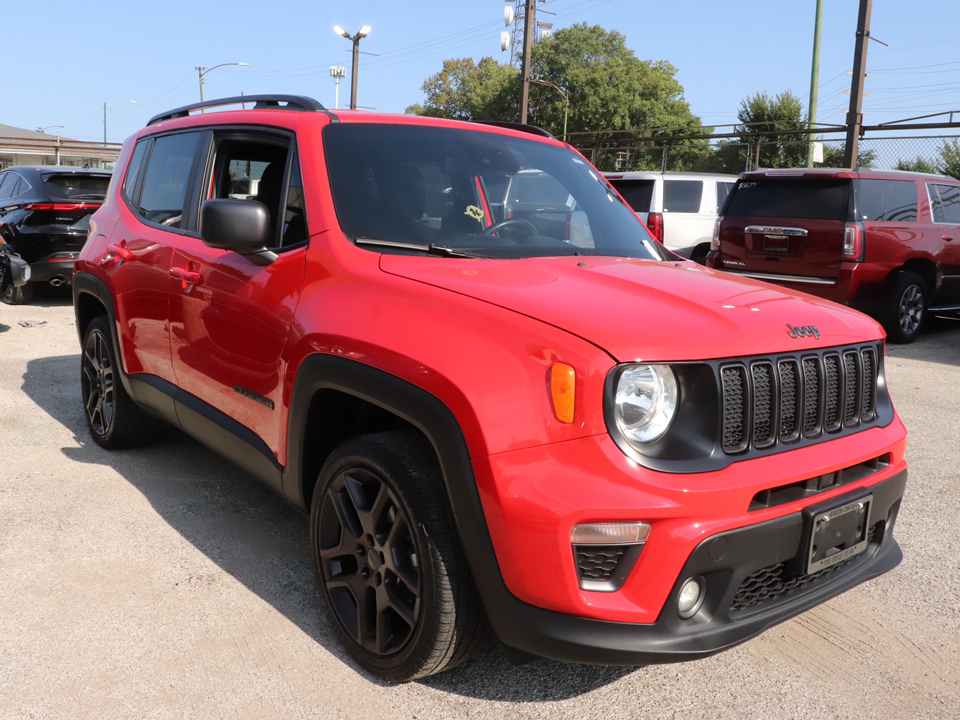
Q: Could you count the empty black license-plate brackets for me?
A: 1